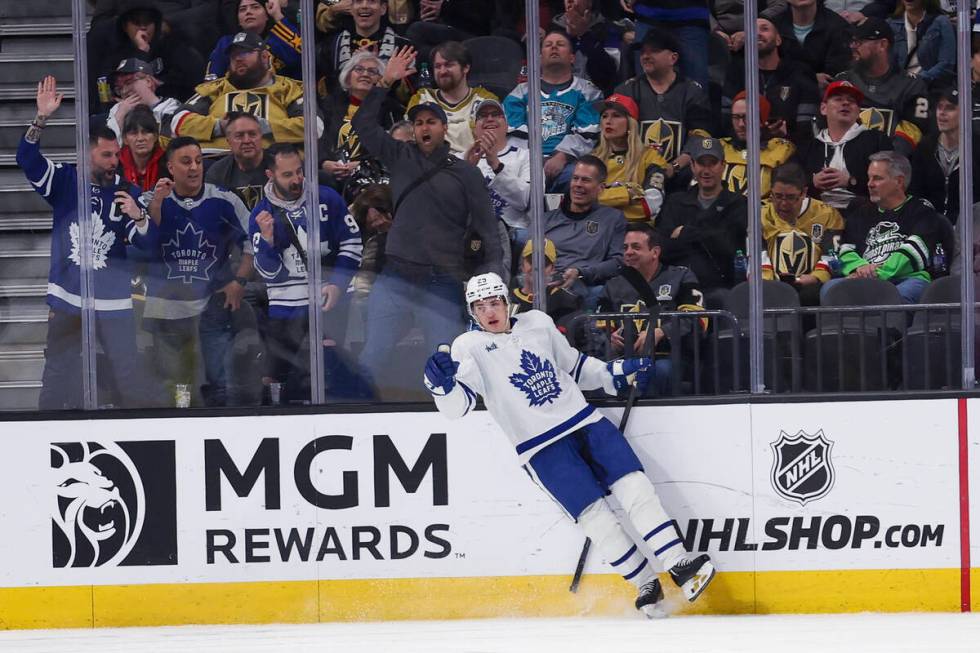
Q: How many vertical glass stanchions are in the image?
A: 5